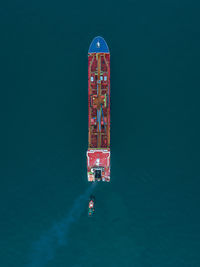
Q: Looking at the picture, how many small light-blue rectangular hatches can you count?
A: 3